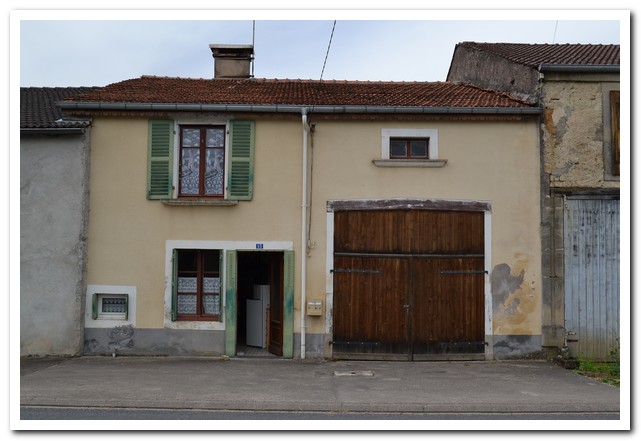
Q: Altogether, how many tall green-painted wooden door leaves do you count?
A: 2